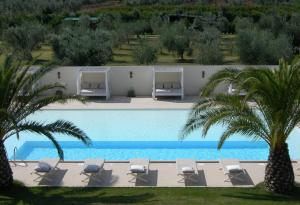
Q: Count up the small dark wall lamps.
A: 3